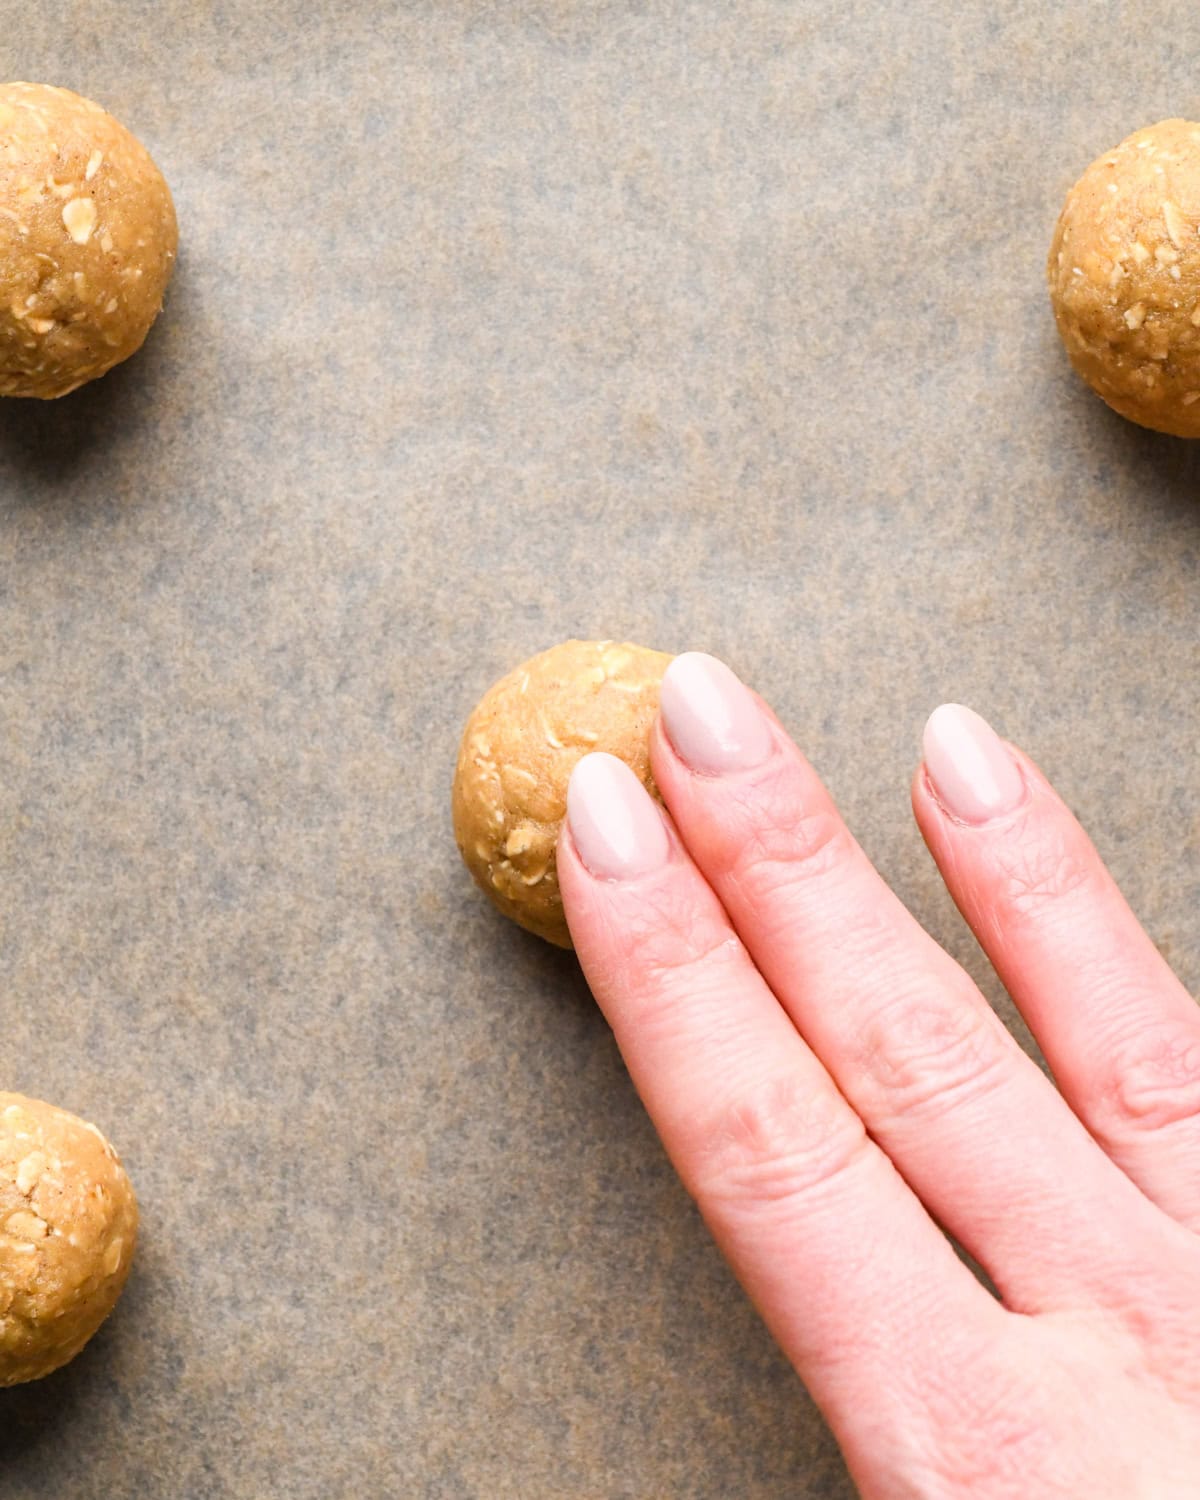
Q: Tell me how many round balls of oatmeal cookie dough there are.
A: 4